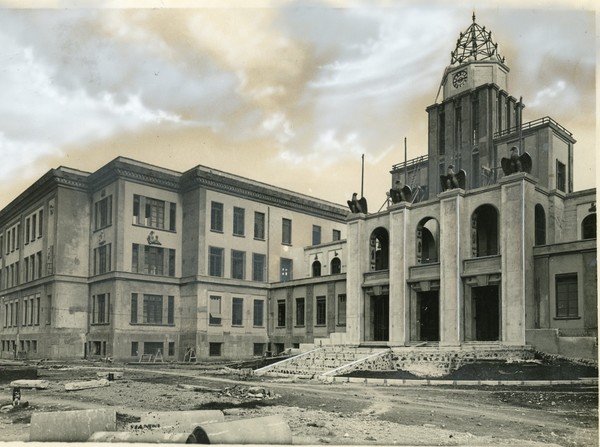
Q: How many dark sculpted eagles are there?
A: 4